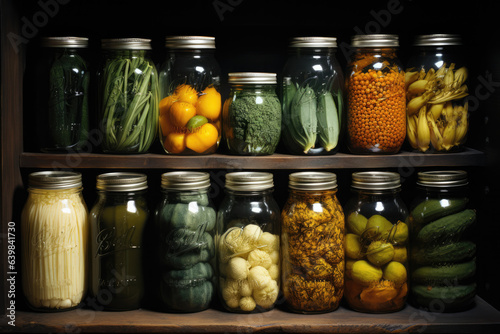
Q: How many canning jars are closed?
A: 14